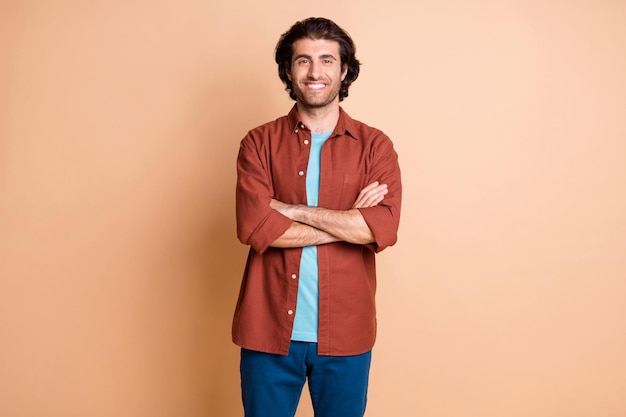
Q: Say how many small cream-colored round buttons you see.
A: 6